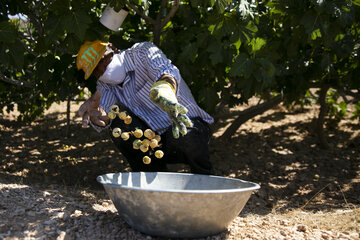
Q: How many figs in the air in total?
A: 15